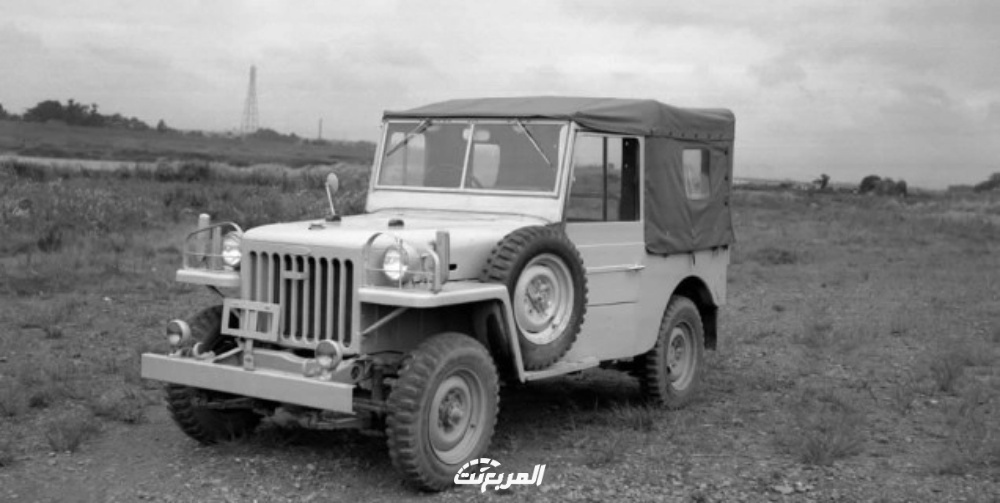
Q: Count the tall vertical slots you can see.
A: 9